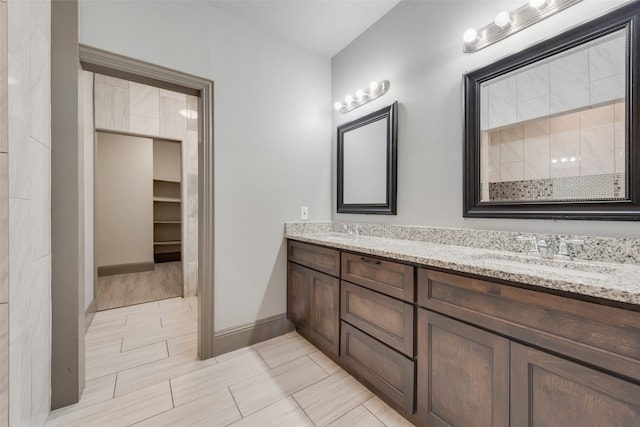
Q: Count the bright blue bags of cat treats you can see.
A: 0